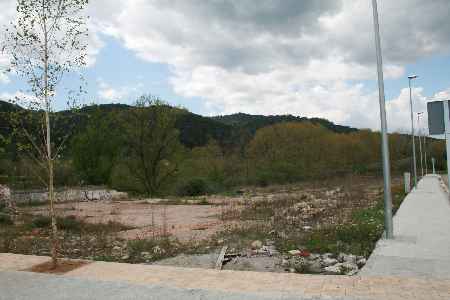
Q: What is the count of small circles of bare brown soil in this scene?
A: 1